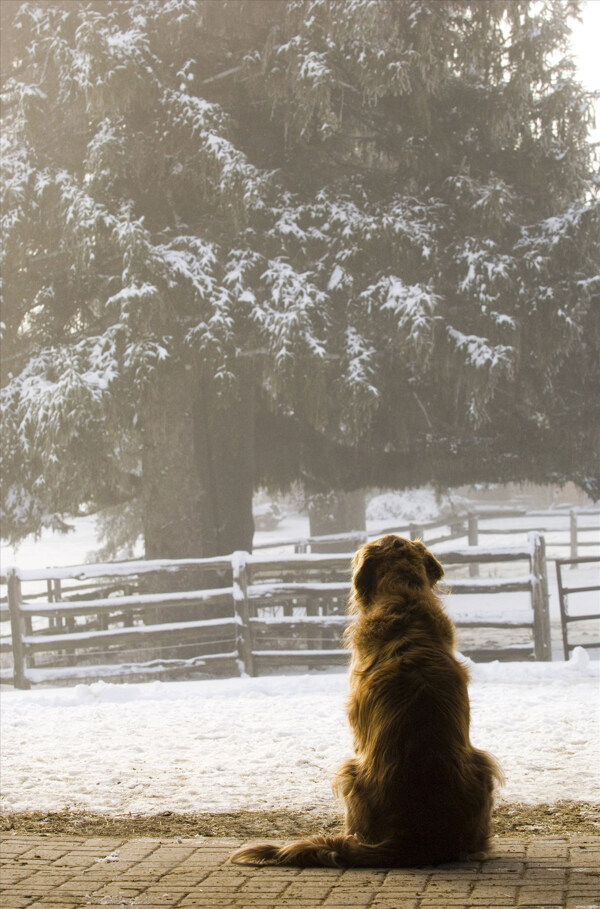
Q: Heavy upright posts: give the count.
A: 3